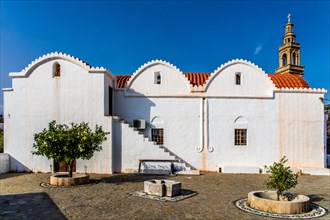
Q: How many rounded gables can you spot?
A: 3